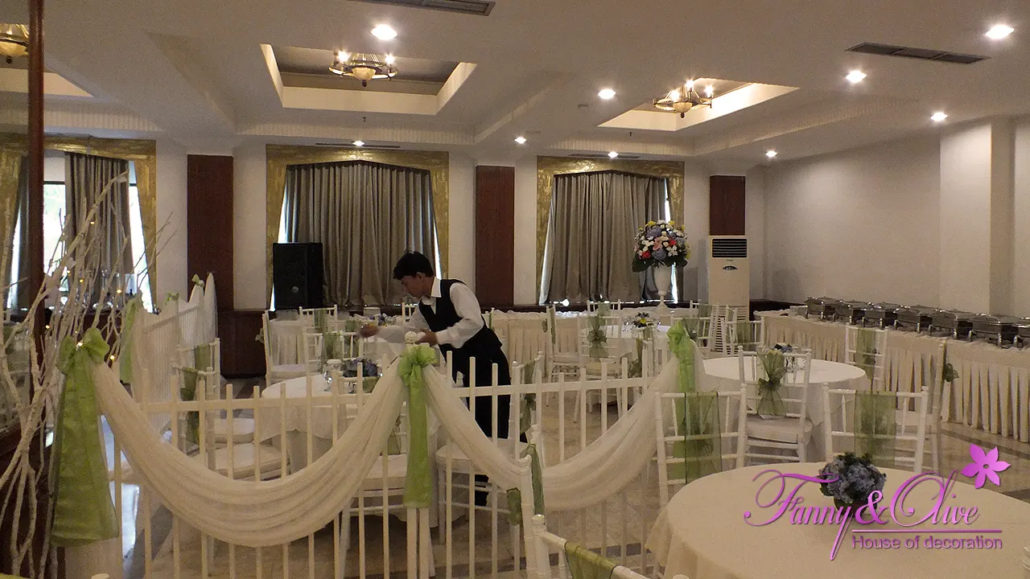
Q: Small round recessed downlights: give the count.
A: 9